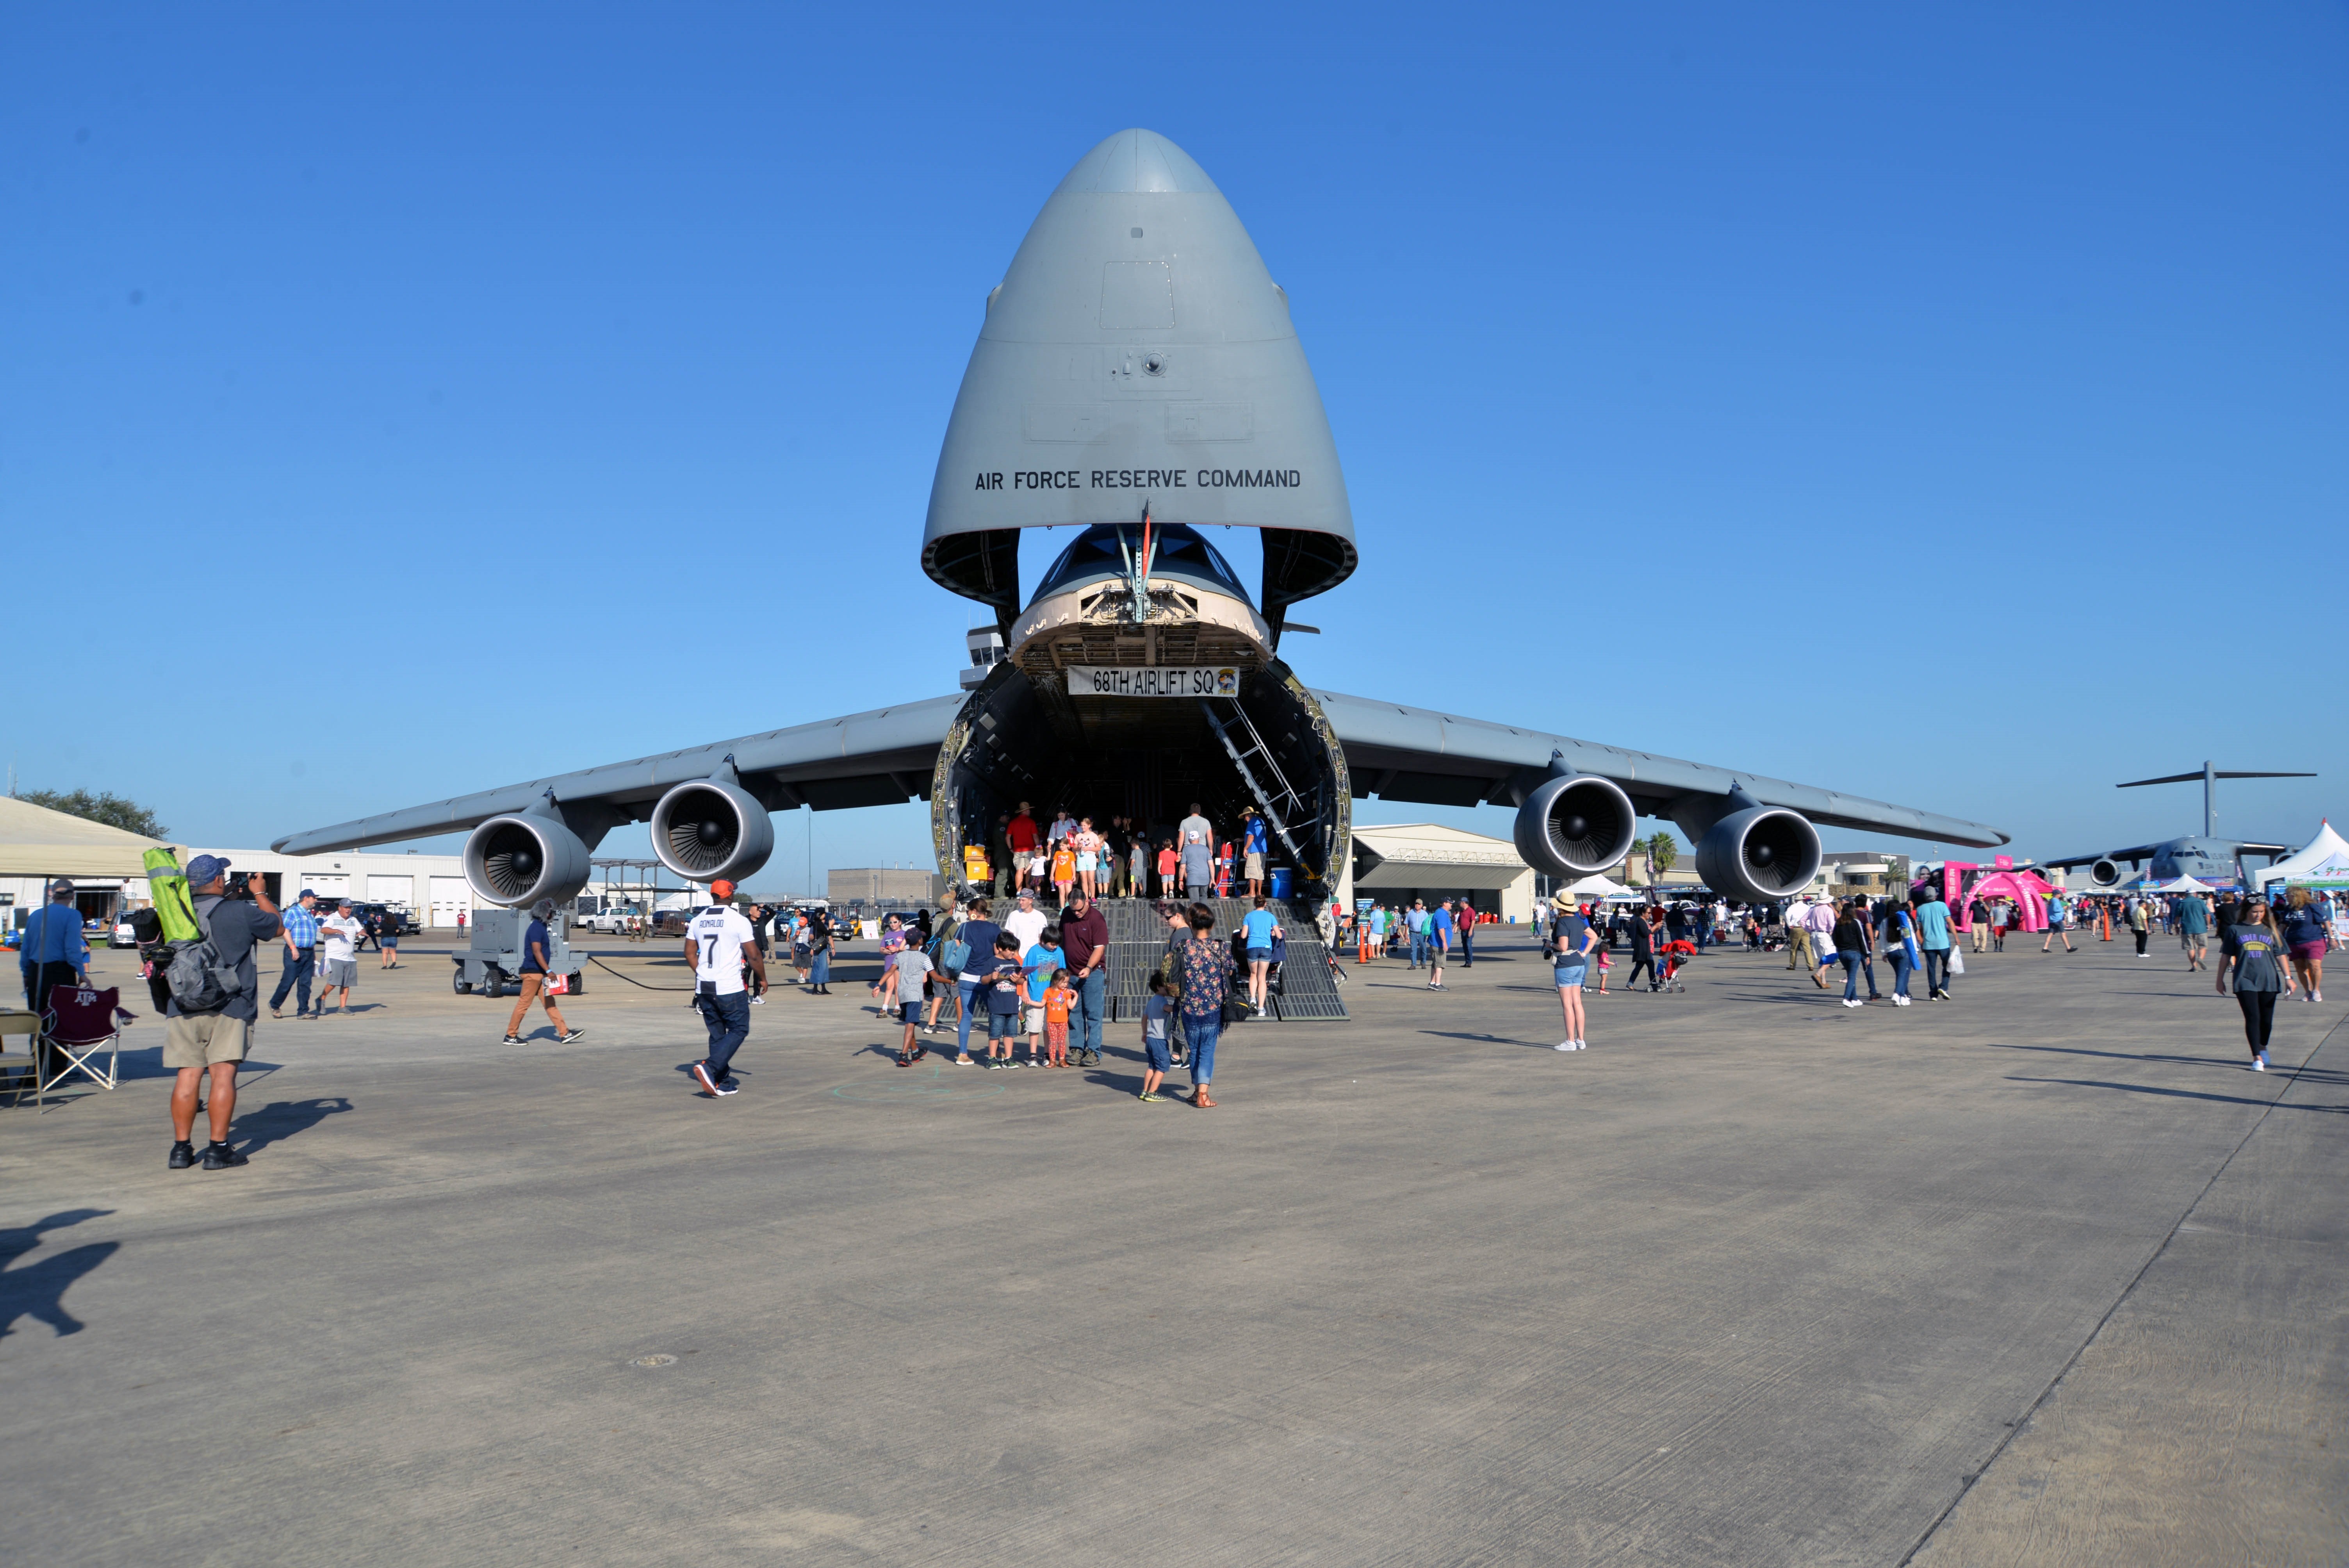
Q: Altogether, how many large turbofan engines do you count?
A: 4